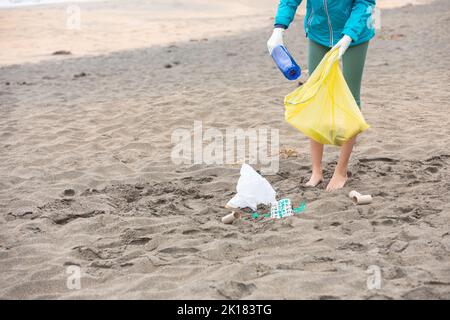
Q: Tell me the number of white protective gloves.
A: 2